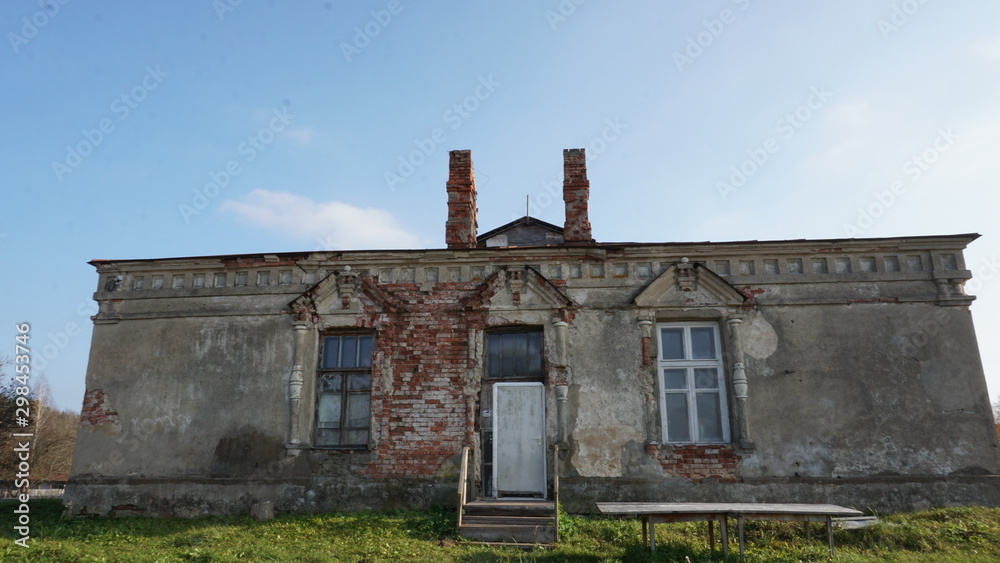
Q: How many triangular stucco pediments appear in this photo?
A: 3